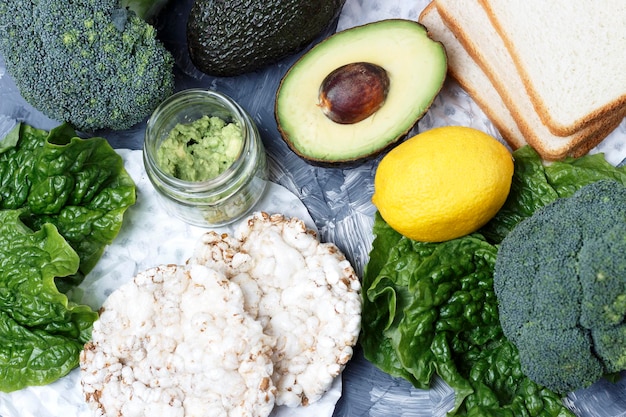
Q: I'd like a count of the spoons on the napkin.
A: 0